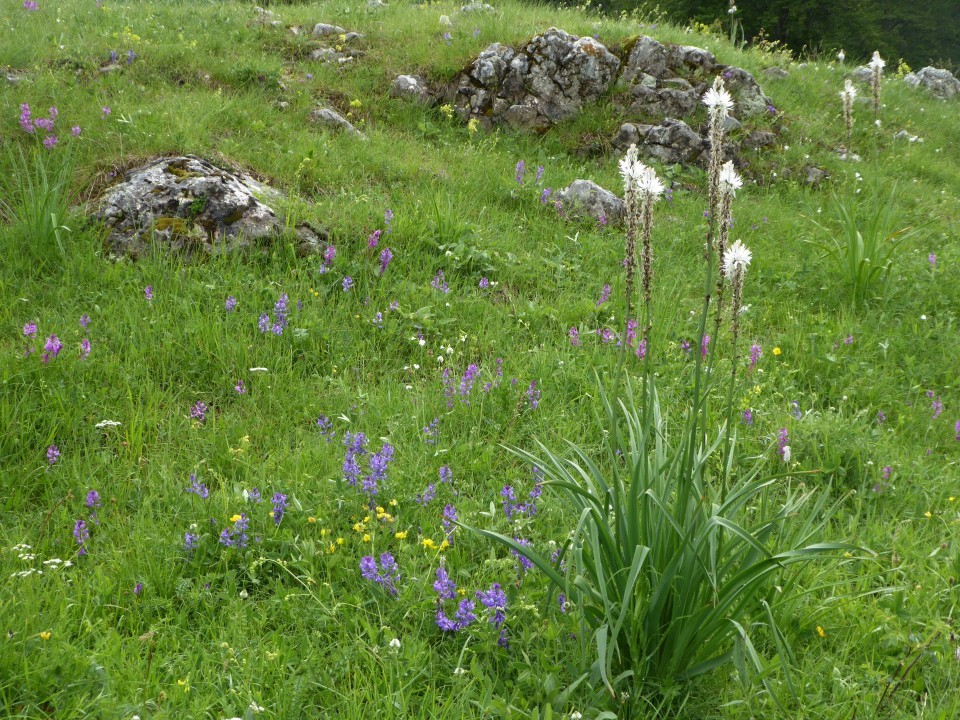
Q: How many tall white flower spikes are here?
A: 7